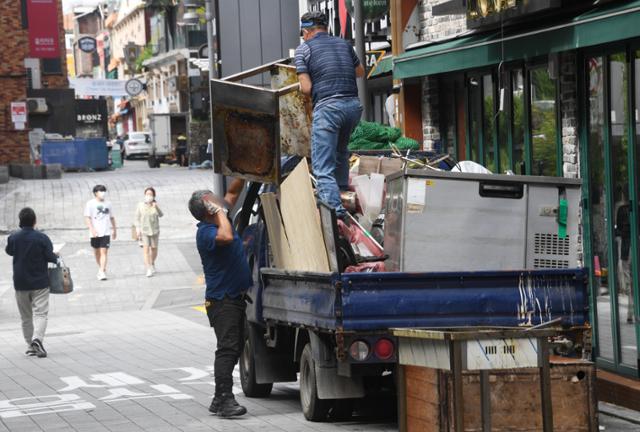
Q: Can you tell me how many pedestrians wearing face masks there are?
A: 2